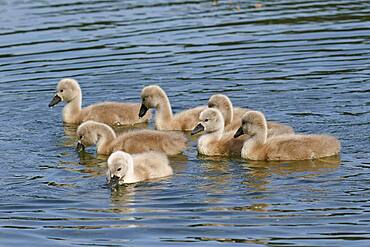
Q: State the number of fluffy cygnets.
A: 7